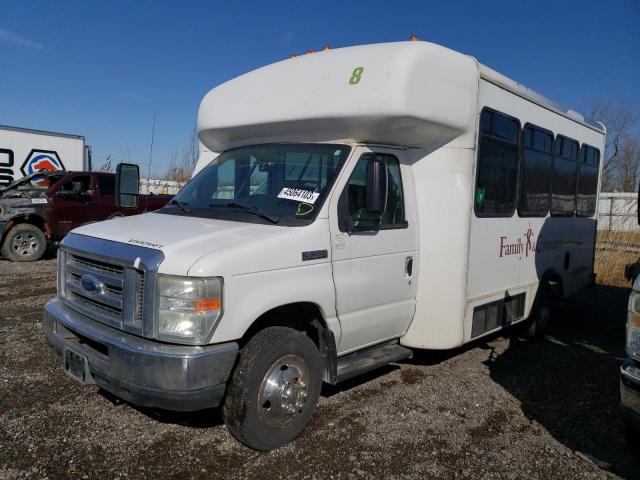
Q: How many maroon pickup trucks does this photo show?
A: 1